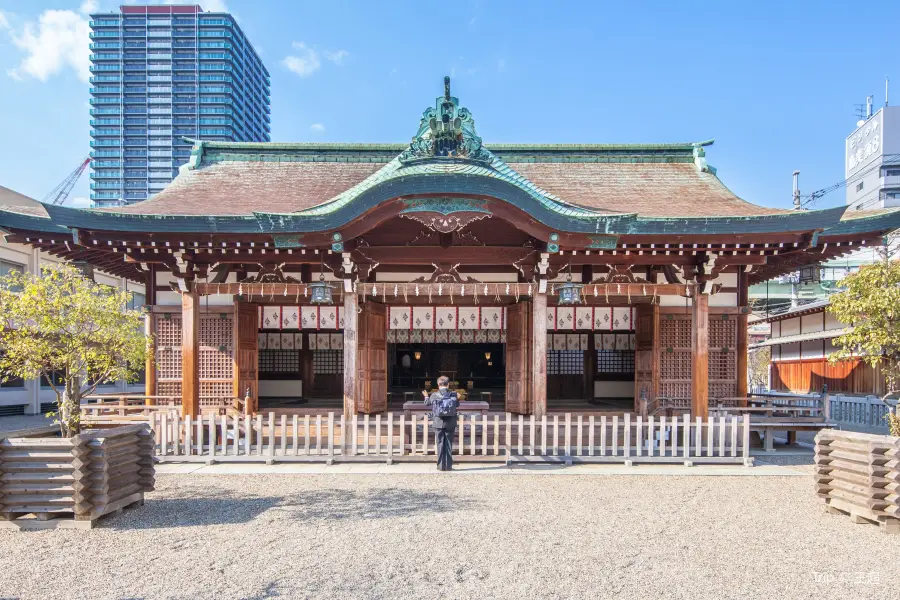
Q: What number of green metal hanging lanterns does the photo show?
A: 2